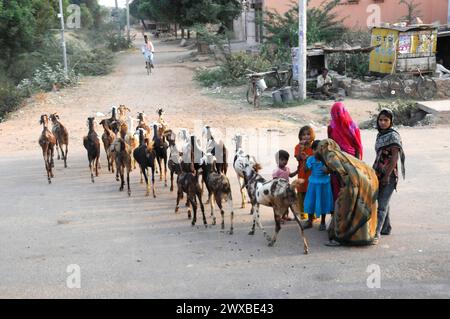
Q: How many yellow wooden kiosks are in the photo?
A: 1